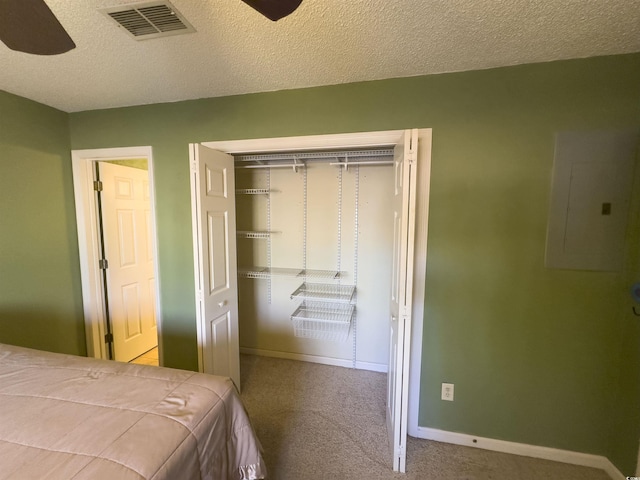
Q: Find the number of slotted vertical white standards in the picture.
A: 4